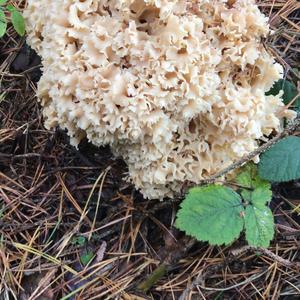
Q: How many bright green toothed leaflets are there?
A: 3